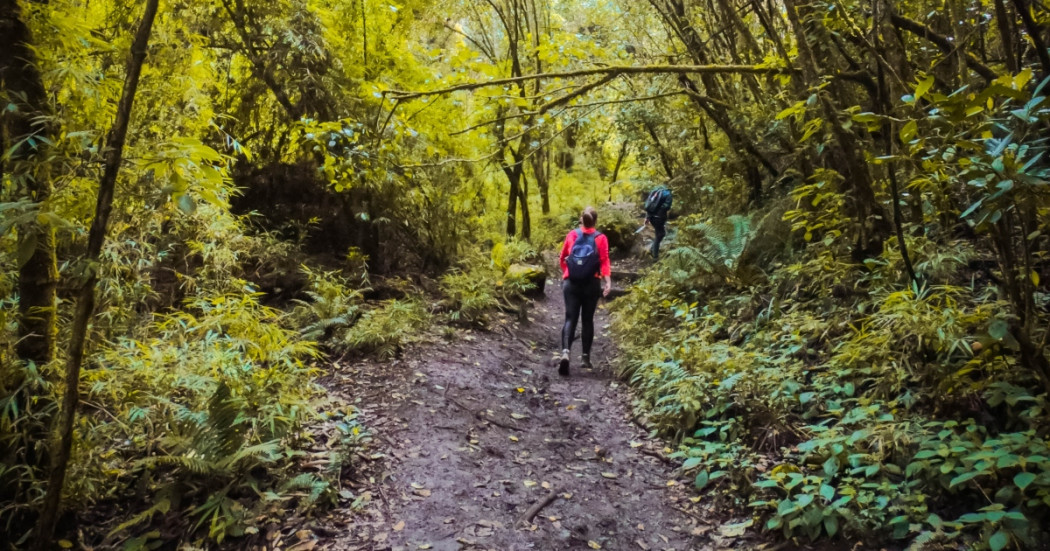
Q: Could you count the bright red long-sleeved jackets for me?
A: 1